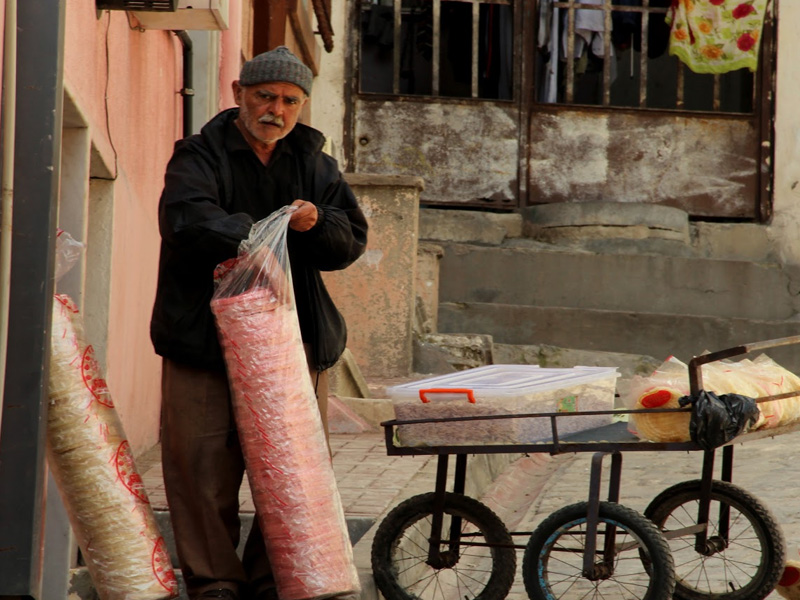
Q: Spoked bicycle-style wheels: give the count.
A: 3